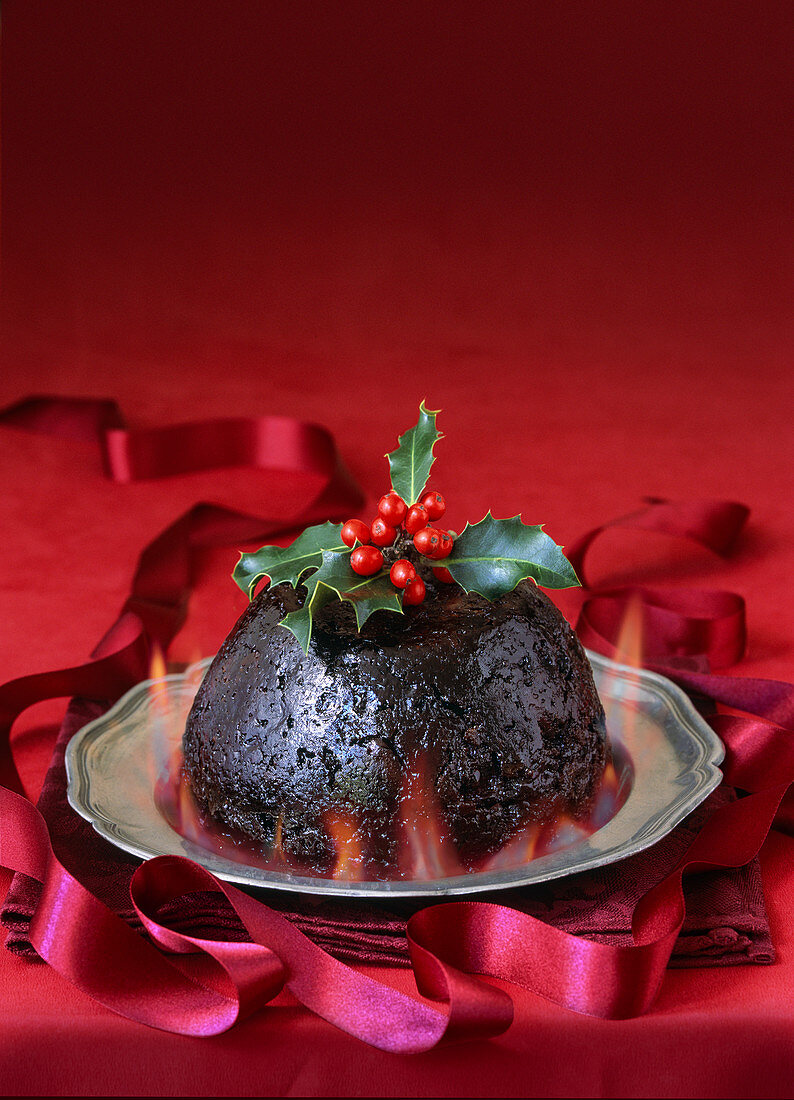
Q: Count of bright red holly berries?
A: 11